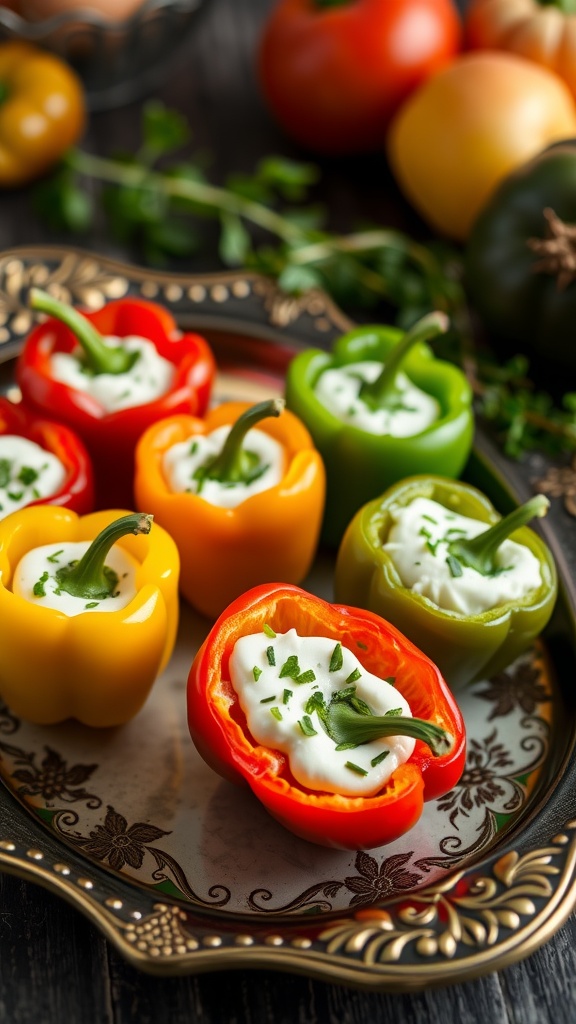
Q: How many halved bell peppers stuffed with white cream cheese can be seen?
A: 7